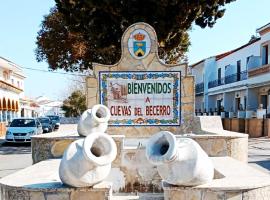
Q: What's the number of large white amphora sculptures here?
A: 3